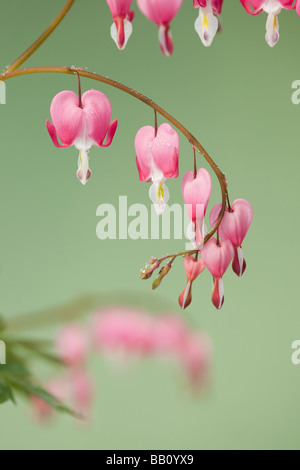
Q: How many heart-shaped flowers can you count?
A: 6